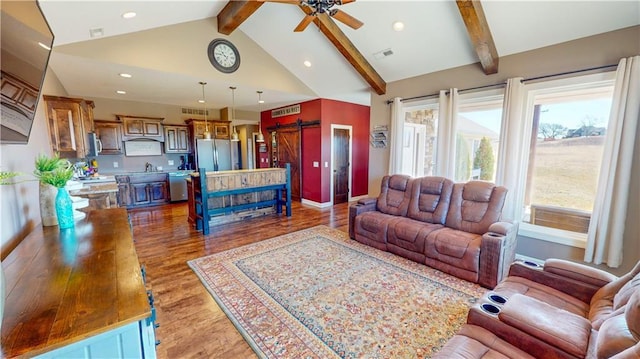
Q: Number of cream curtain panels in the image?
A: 4